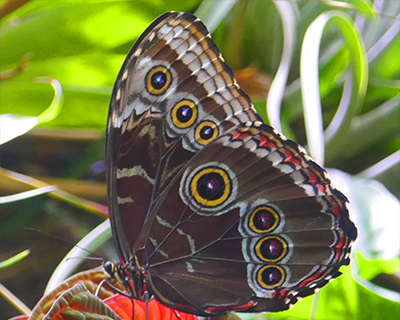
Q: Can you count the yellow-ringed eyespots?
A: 7